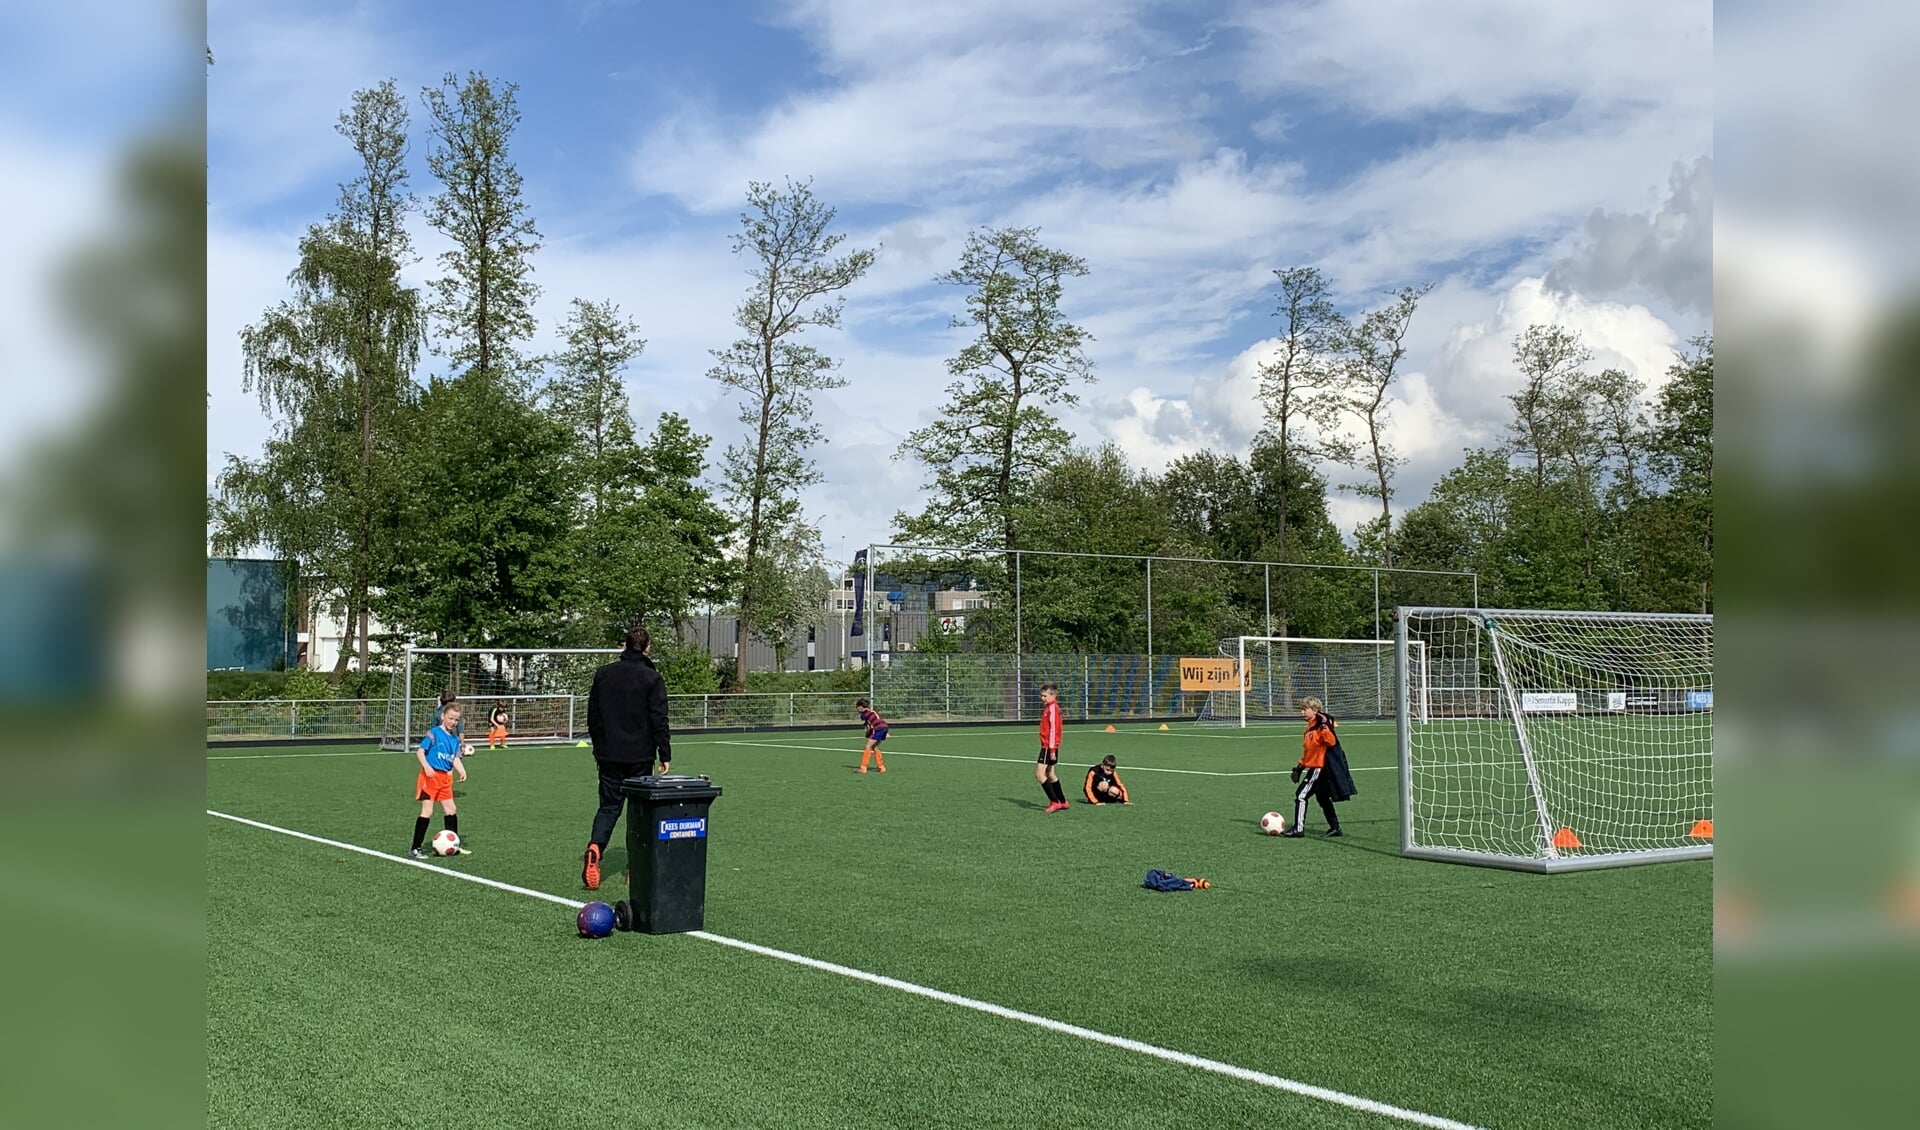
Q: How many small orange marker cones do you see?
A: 4